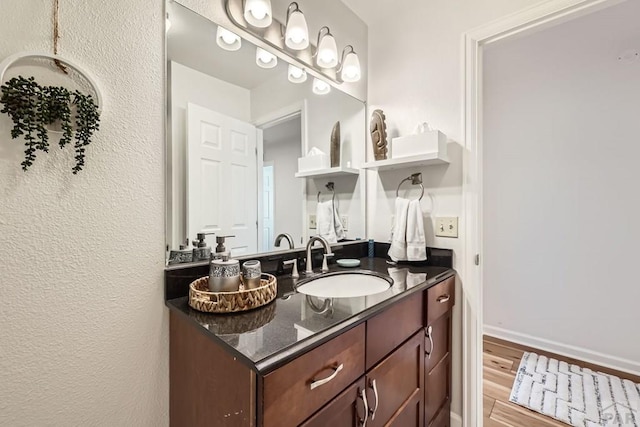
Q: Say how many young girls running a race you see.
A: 0